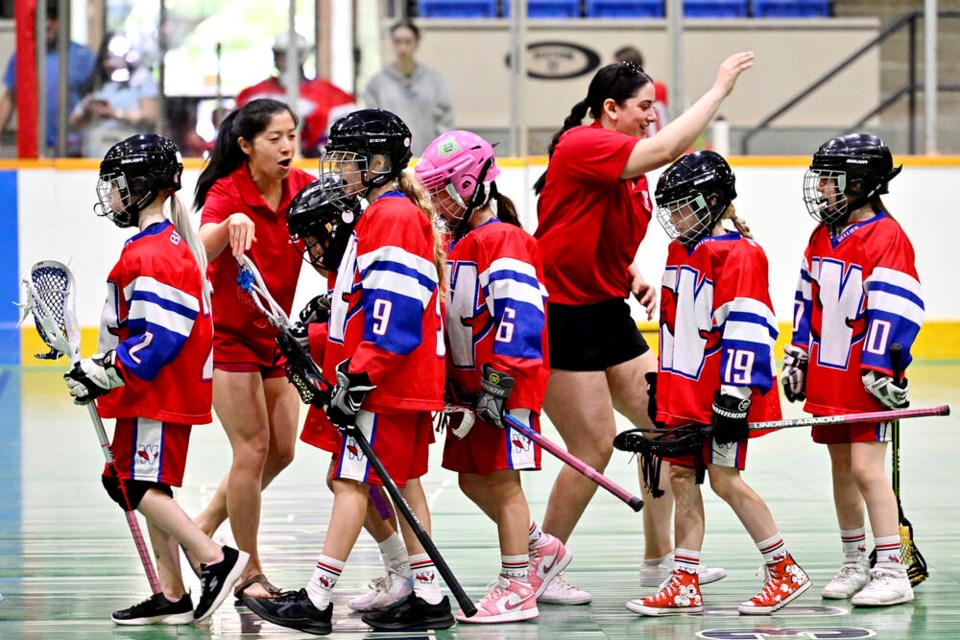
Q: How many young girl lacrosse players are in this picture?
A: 6